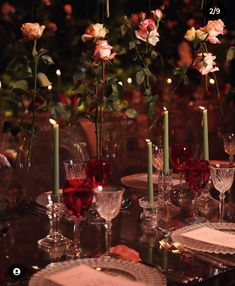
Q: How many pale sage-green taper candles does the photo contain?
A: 4